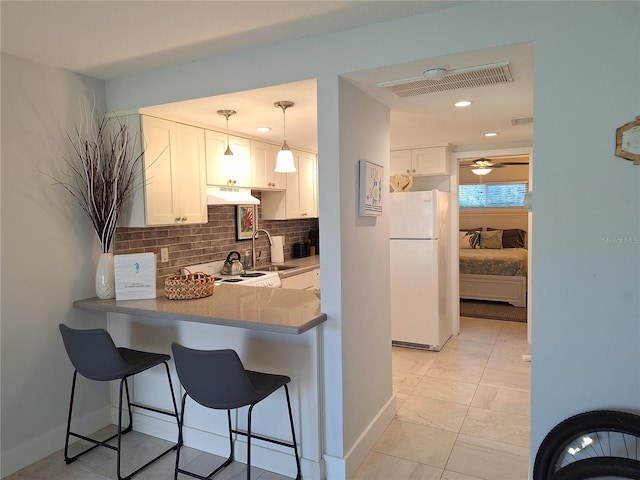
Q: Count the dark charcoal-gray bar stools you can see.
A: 2